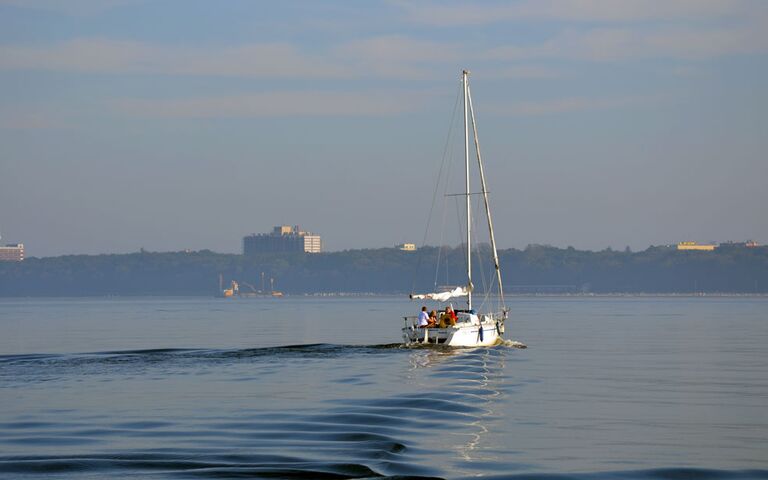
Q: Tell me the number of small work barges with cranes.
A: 1